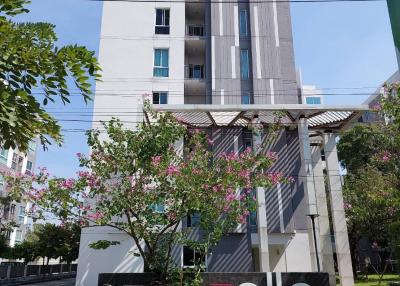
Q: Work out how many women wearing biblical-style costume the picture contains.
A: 0